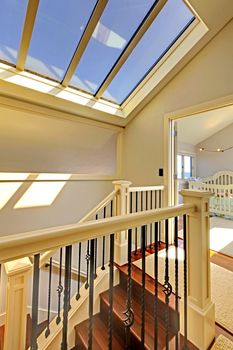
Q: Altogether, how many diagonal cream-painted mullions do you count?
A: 3